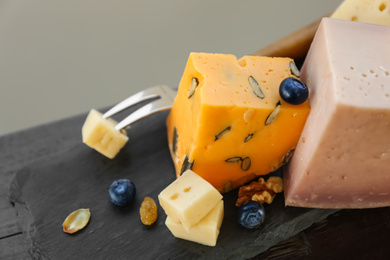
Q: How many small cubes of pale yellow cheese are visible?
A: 3